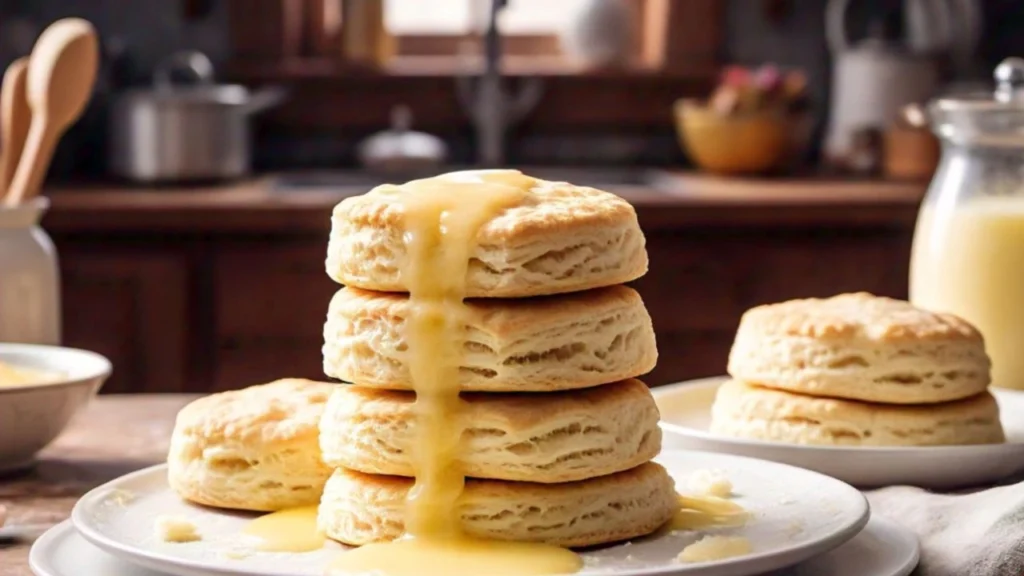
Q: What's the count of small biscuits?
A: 7